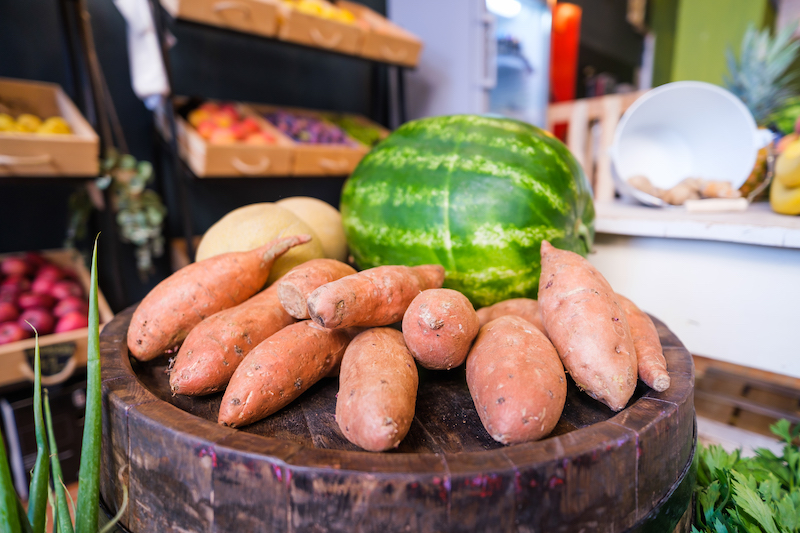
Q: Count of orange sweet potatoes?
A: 11